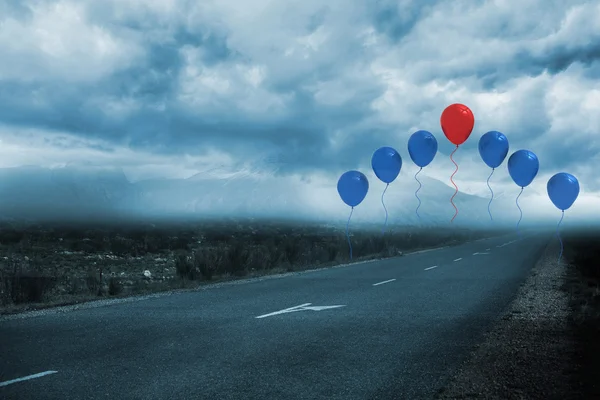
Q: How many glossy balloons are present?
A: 7